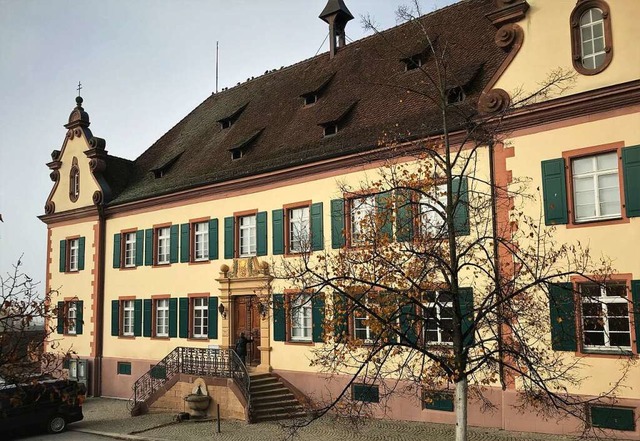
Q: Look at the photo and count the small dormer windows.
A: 7